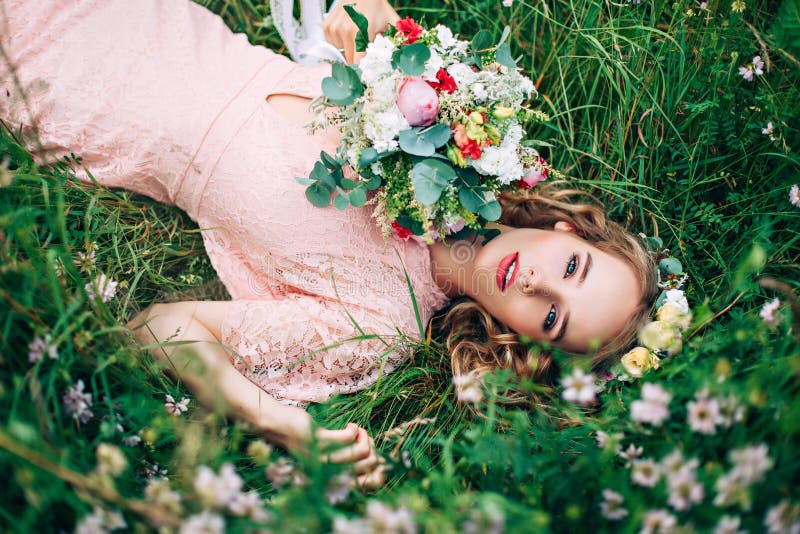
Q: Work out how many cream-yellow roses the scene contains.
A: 3